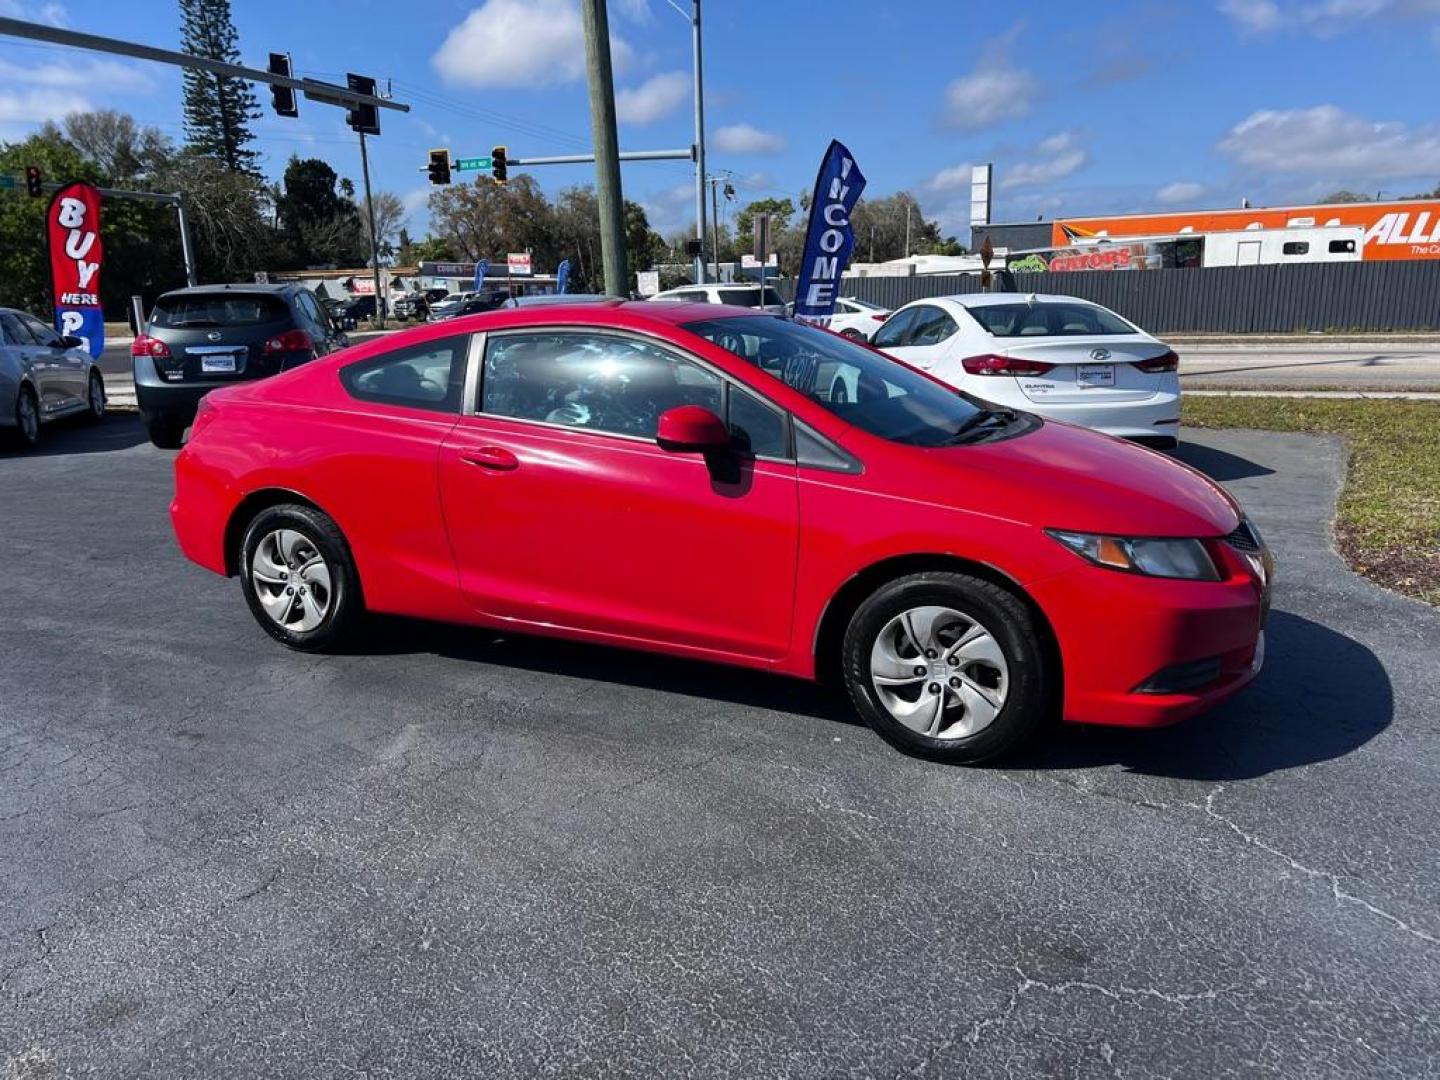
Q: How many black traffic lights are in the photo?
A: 5